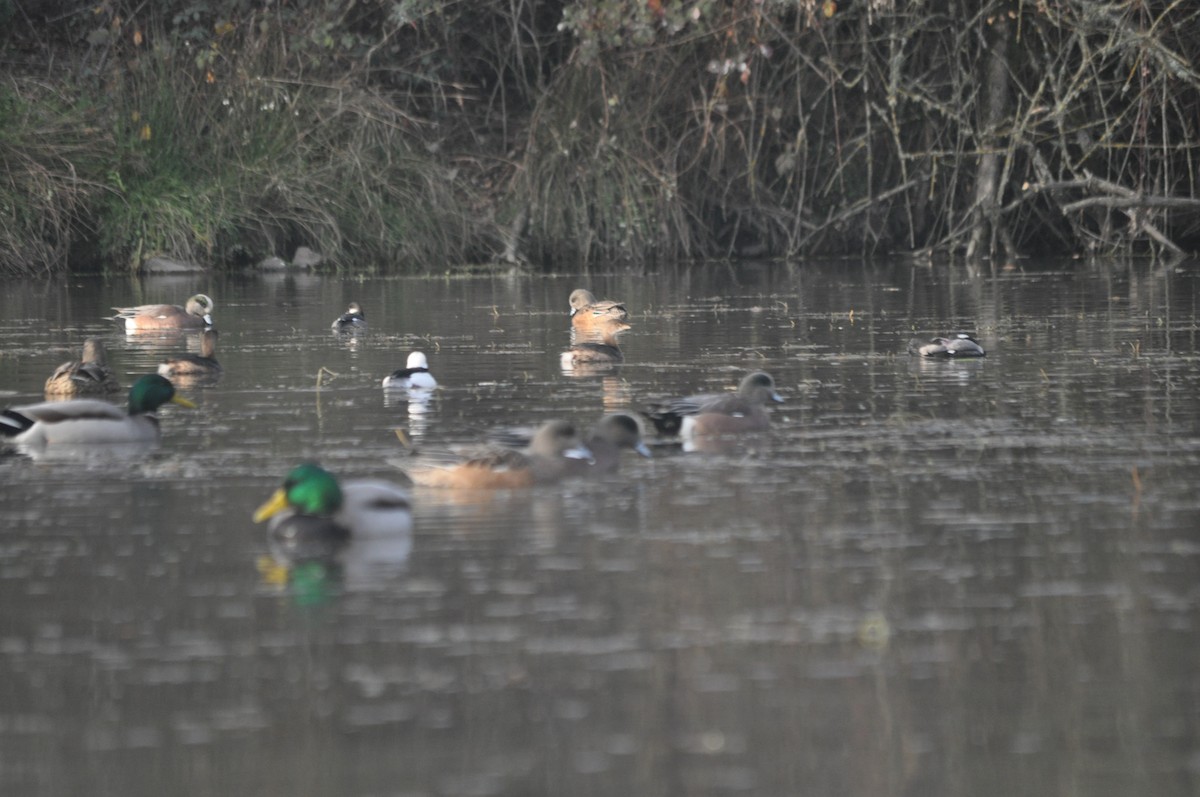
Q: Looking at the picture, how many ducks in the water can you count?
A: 13